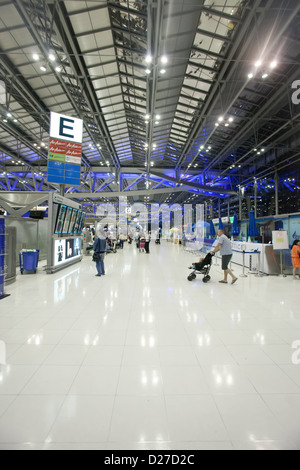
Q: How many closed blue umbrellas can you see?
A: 4